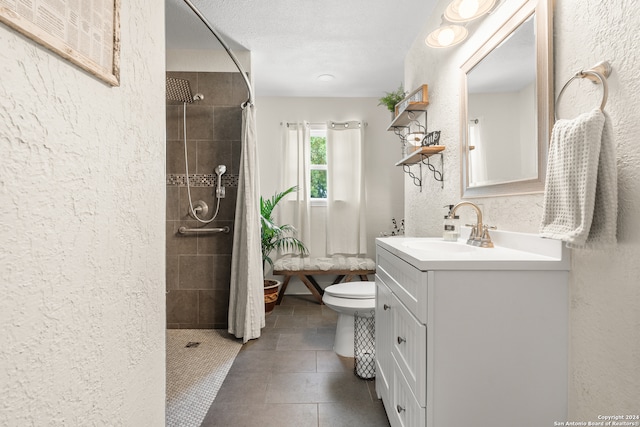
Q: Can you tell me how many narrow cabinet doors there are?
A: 1